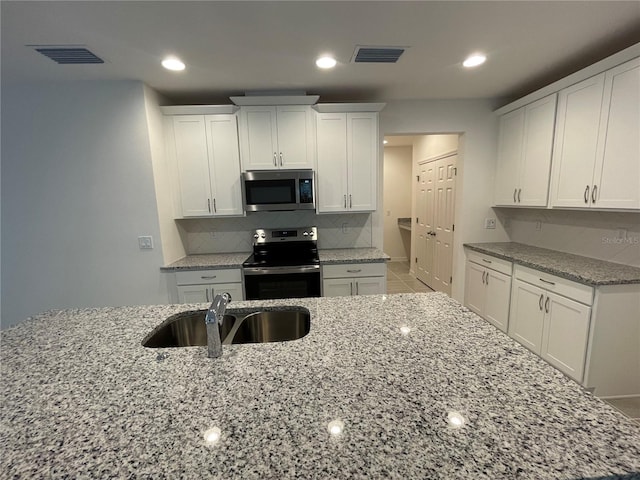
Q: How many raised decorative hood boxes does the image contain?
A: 1